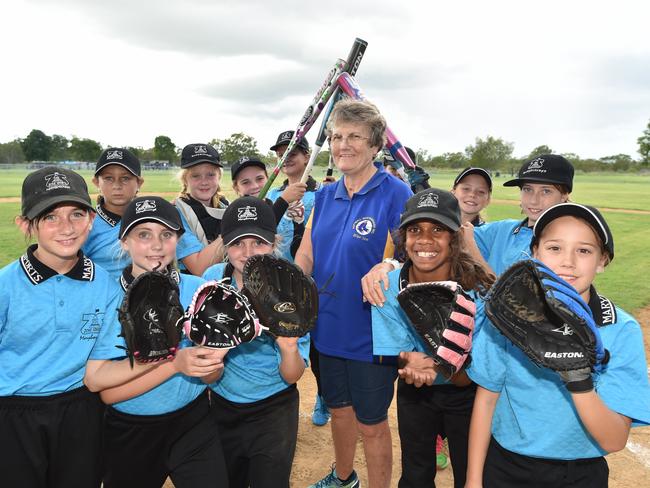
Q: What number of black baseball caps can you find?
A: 11